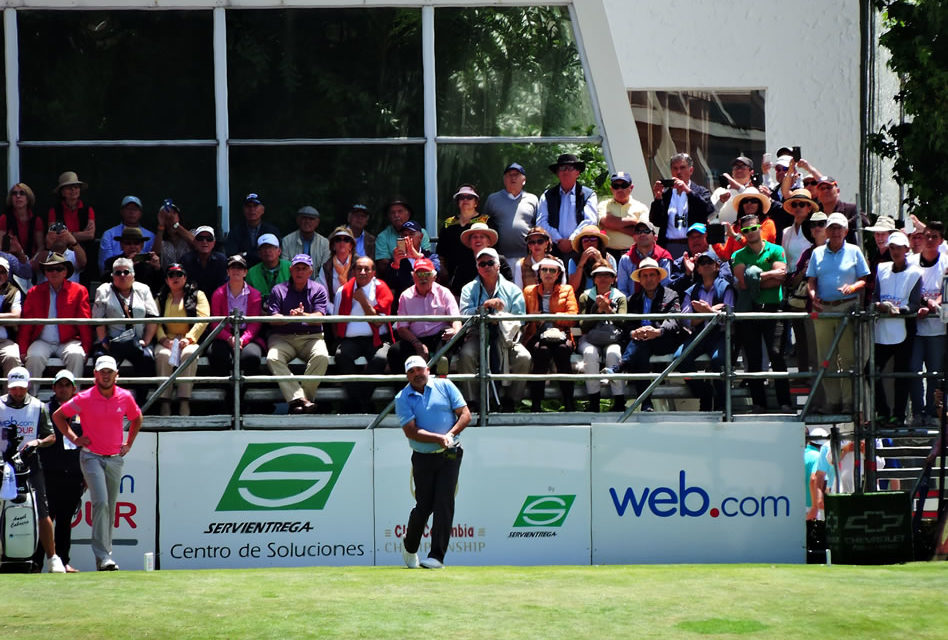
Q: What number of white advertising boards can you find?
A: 4